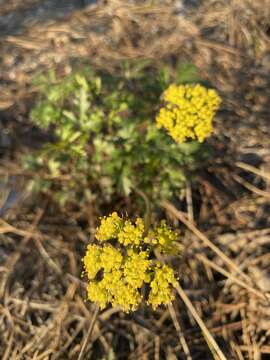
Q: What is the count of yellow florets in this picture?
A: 2